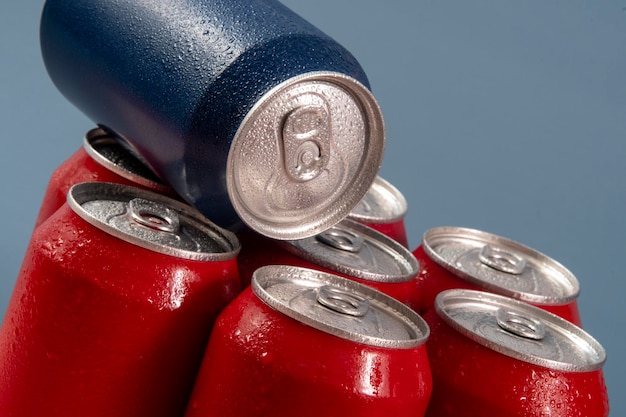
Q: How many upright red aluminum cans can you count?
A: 7